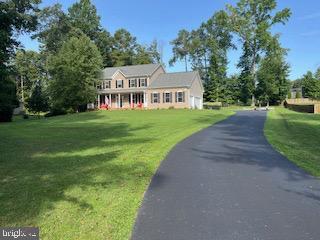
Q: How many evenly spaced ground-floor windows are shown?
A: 3